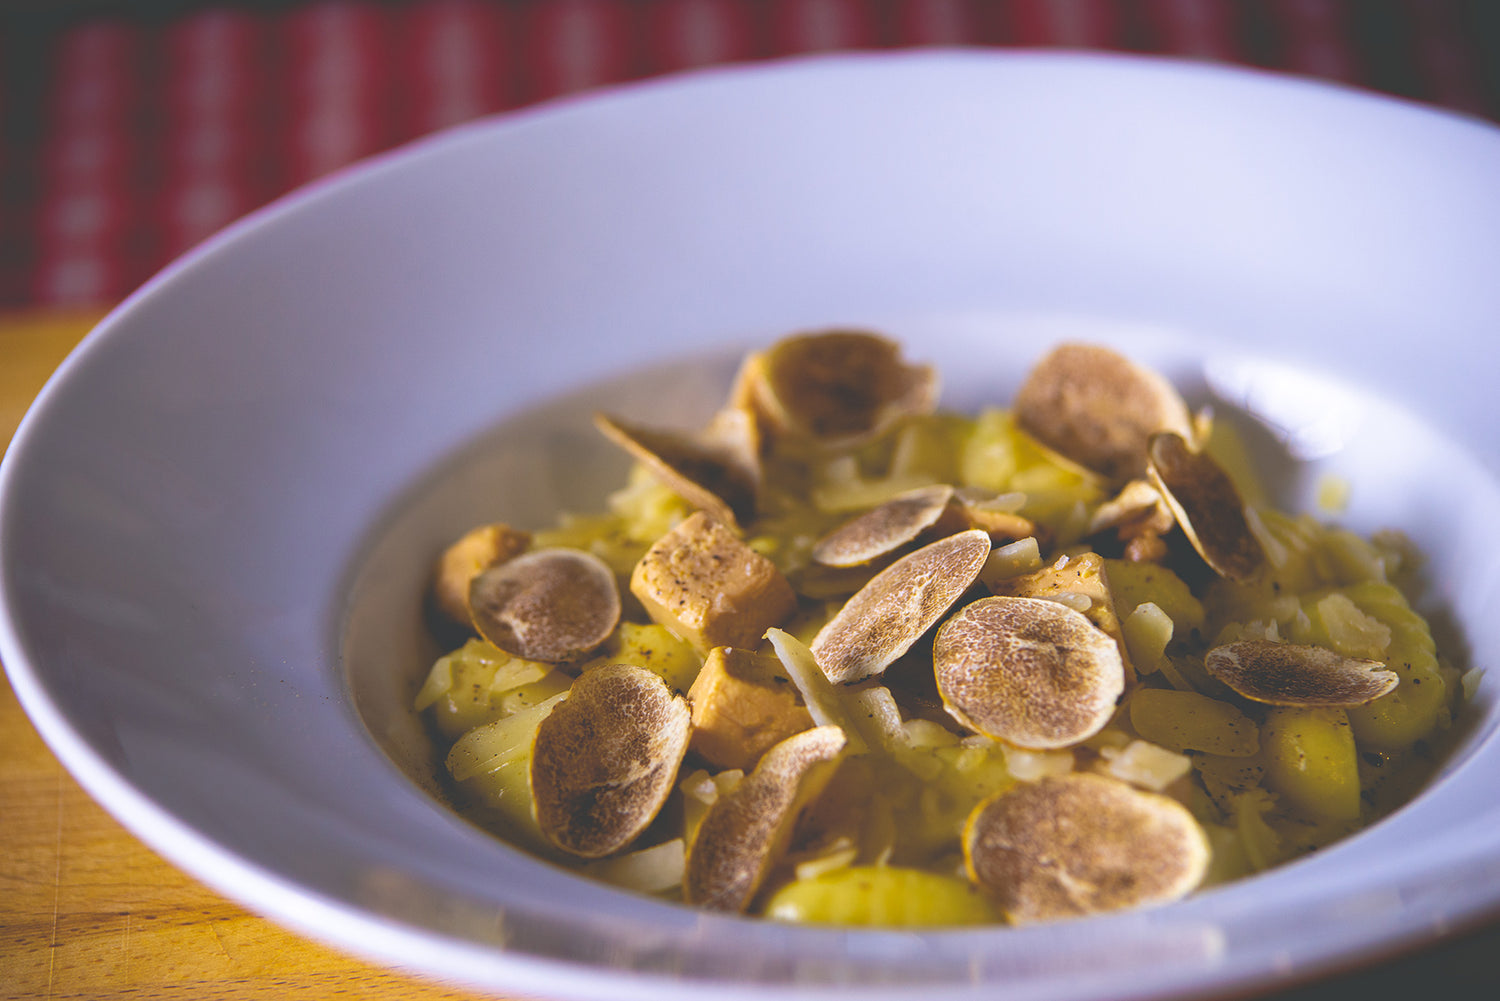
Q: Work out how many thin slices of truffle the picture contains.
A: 12